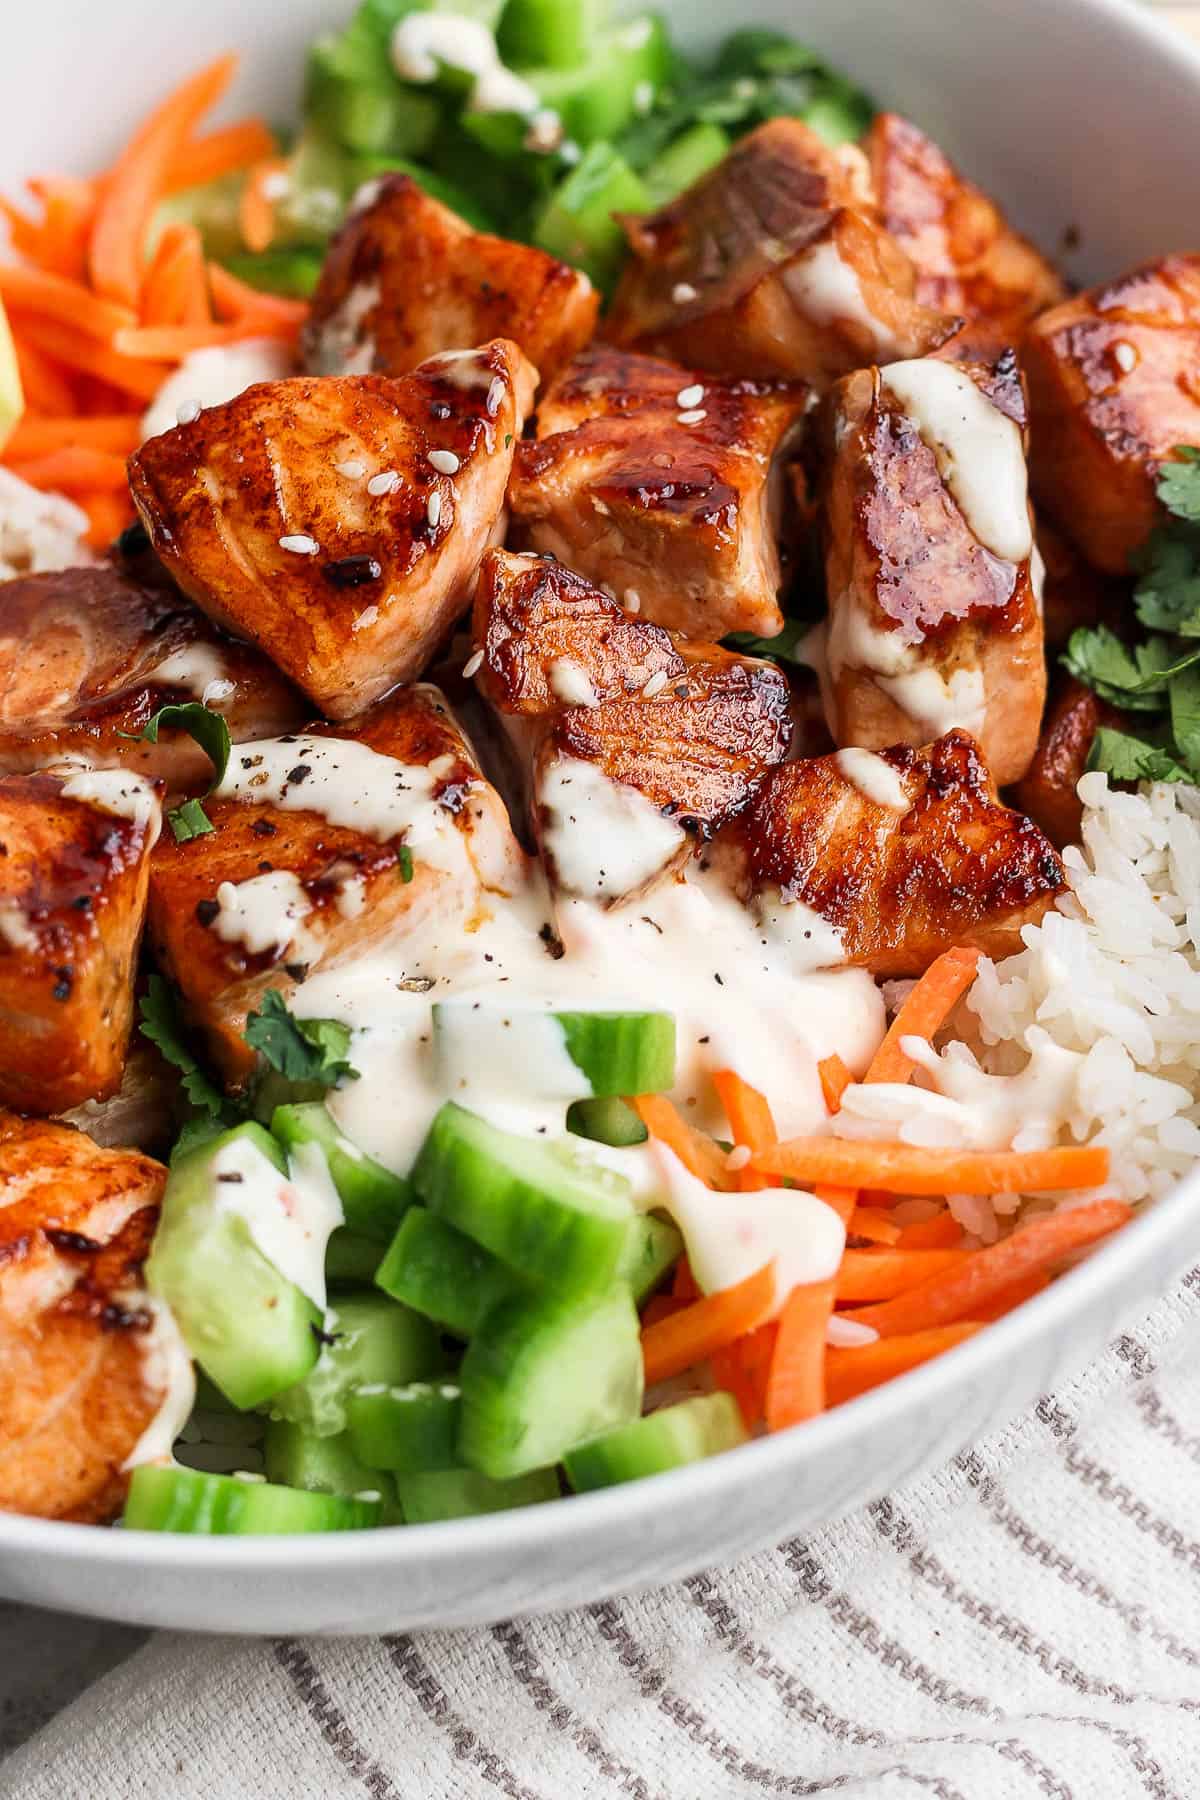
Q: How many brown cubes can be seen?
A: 13